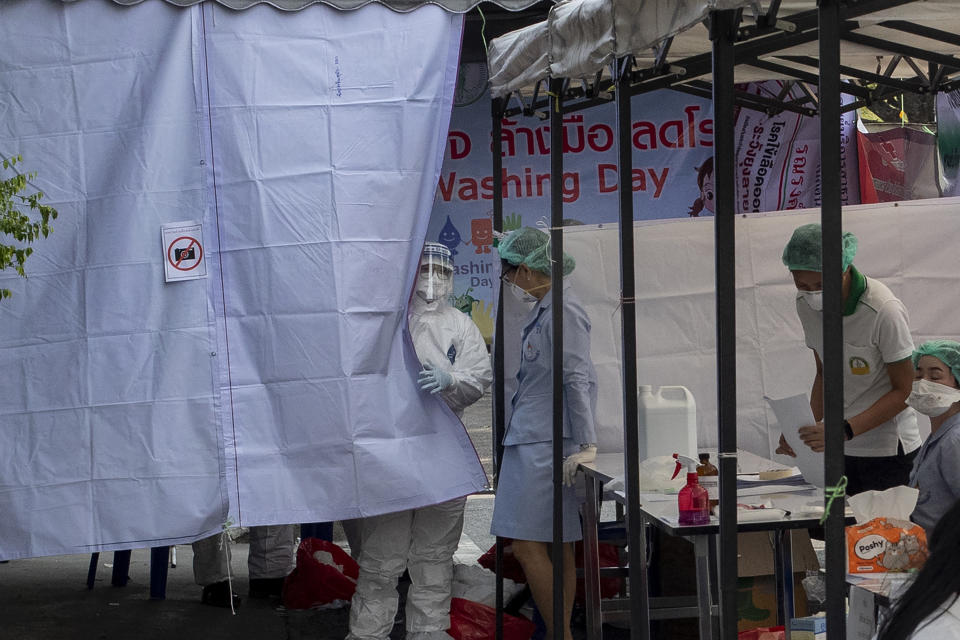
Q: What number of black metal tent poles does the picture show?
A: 5